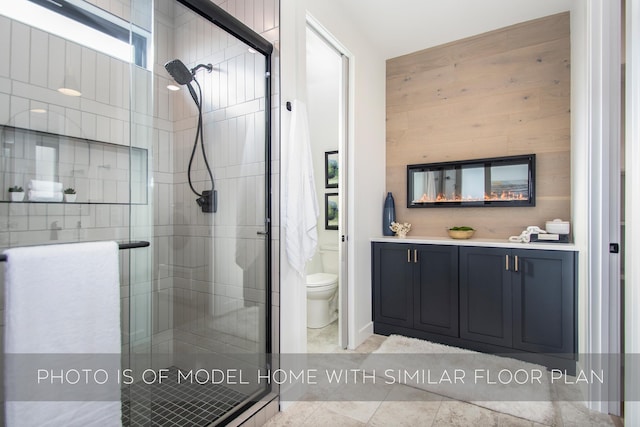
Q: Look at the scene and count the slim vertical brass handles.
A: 4